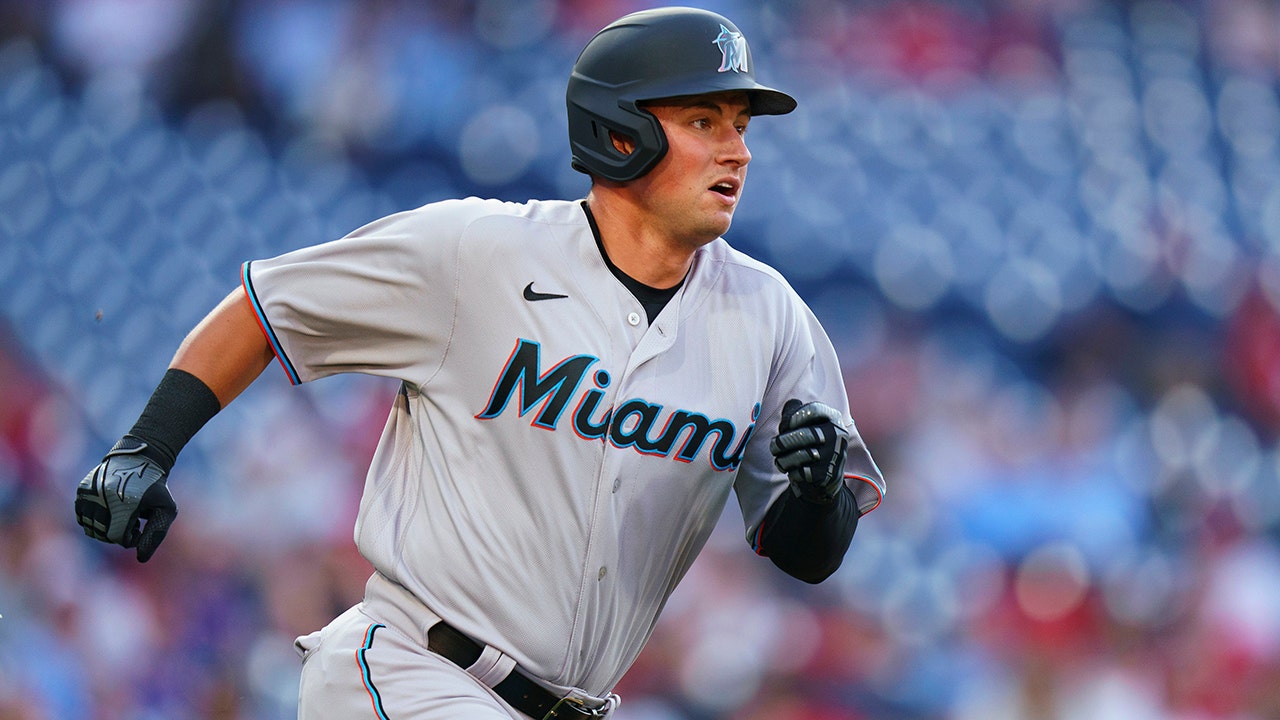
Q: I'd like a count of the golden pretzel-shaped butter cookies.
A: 0